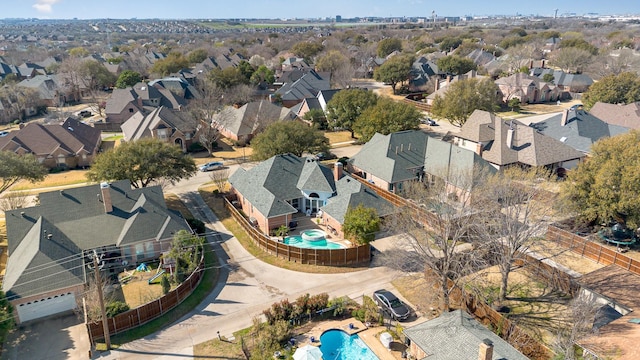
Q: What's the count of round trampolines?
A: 1